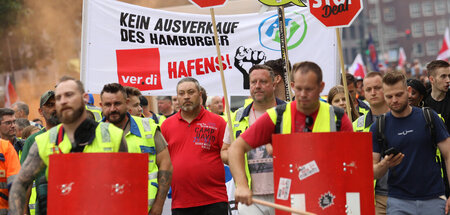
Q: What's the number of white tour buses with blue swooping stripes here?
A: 0